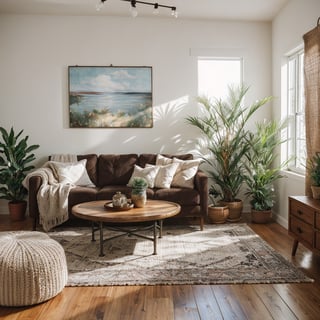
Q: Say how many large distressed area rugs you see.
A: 1